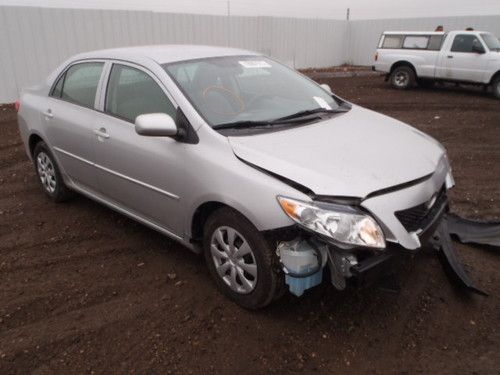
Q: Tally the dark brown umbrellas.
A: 0